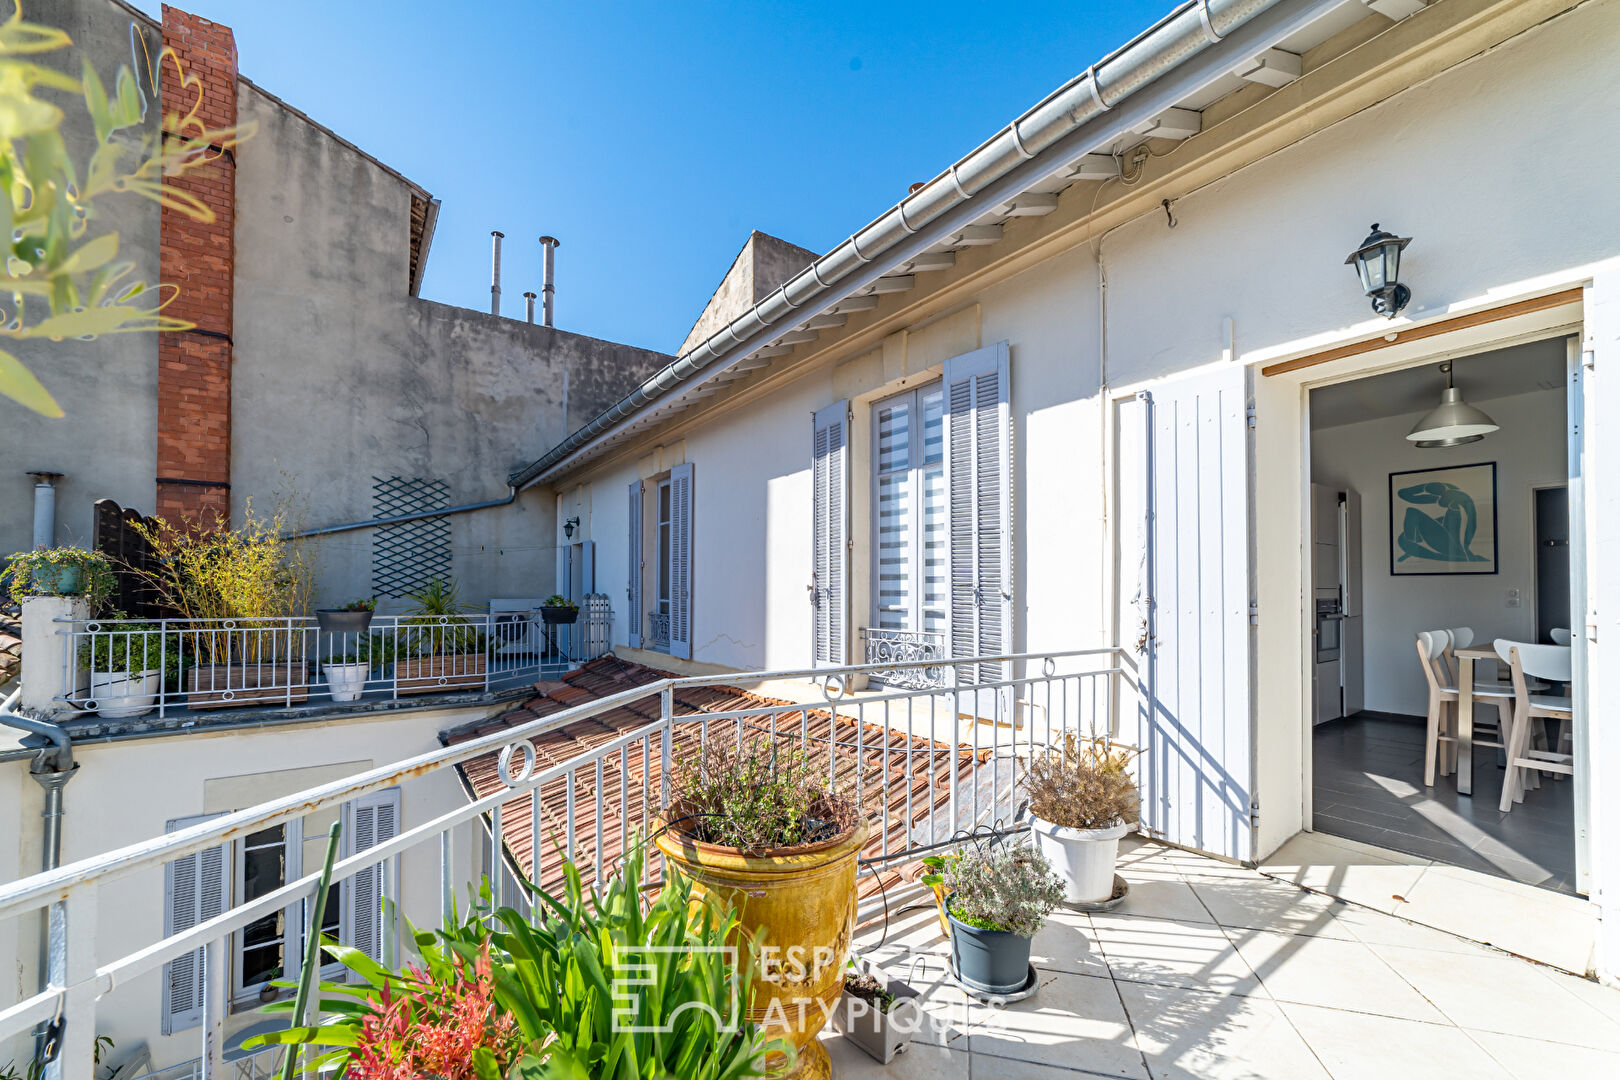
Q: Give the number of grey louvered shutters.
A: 6